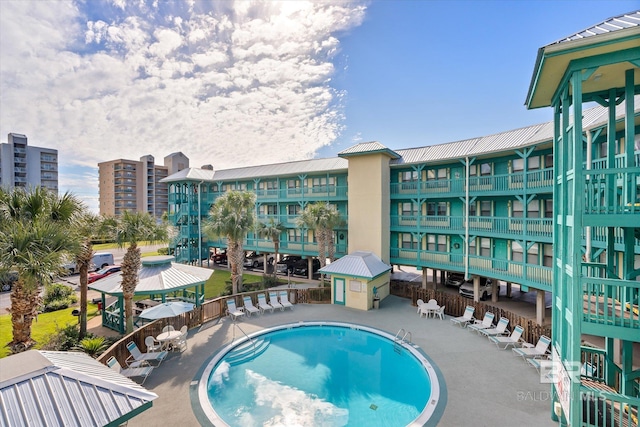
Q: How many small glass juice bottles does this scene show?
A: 0